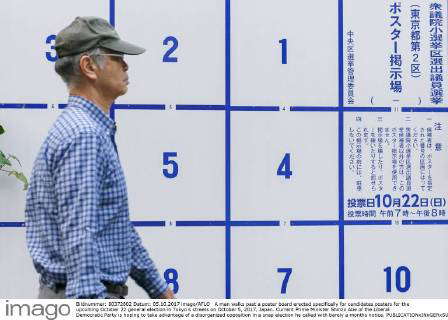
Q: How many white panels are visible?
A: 12